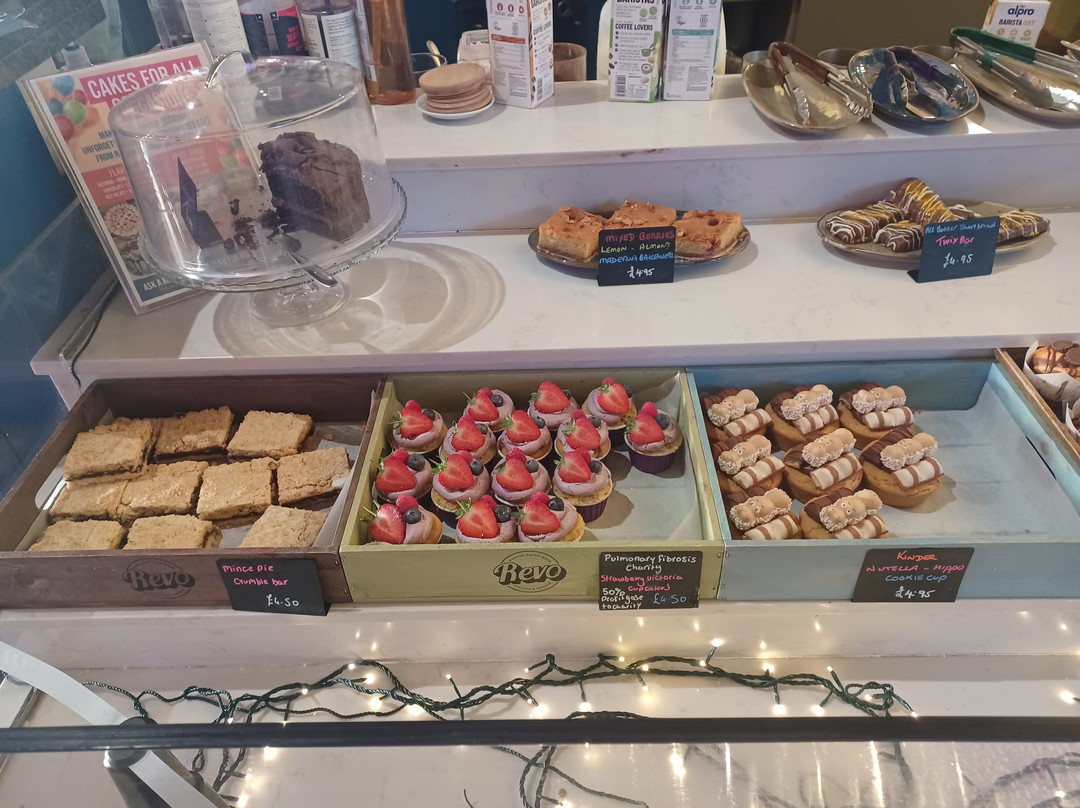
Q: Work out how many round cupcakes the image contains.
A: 15